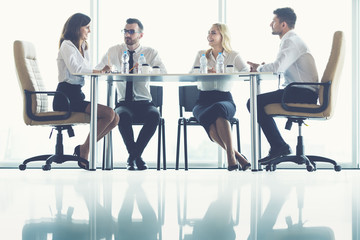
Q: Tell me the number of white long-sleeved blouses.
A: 2